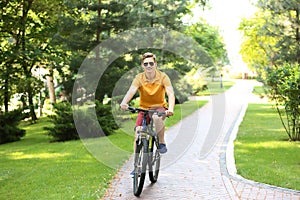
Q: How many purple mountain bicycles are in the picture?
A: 0